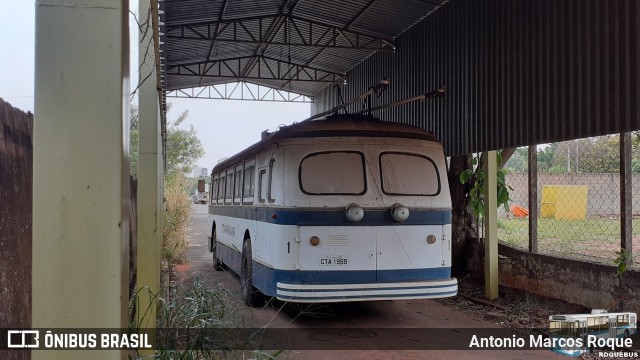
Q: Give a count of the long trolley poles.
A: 2